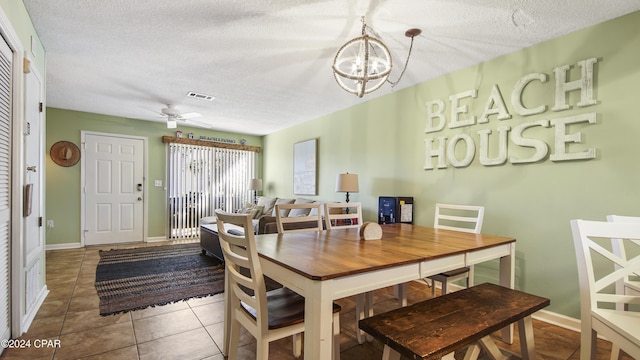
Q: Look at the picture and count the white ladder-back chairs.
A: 4